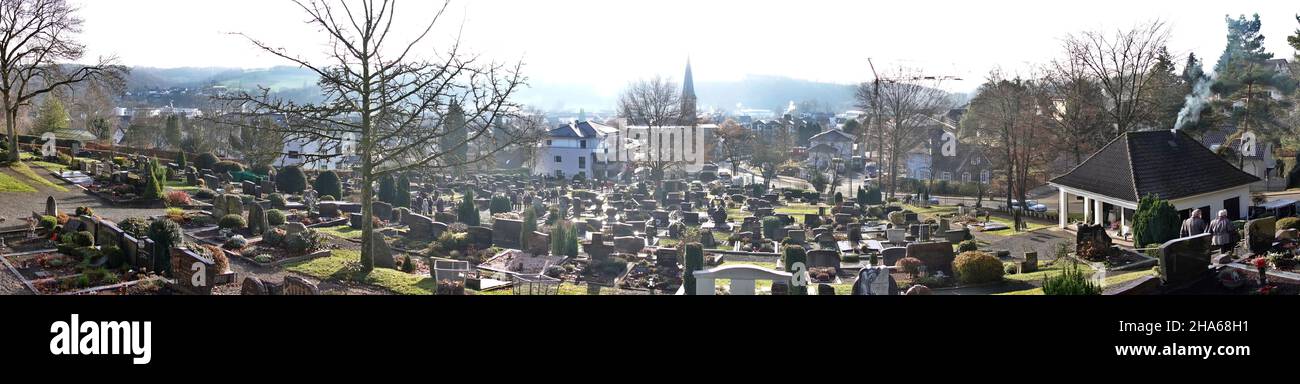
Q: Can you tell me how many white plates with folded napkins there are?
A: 0